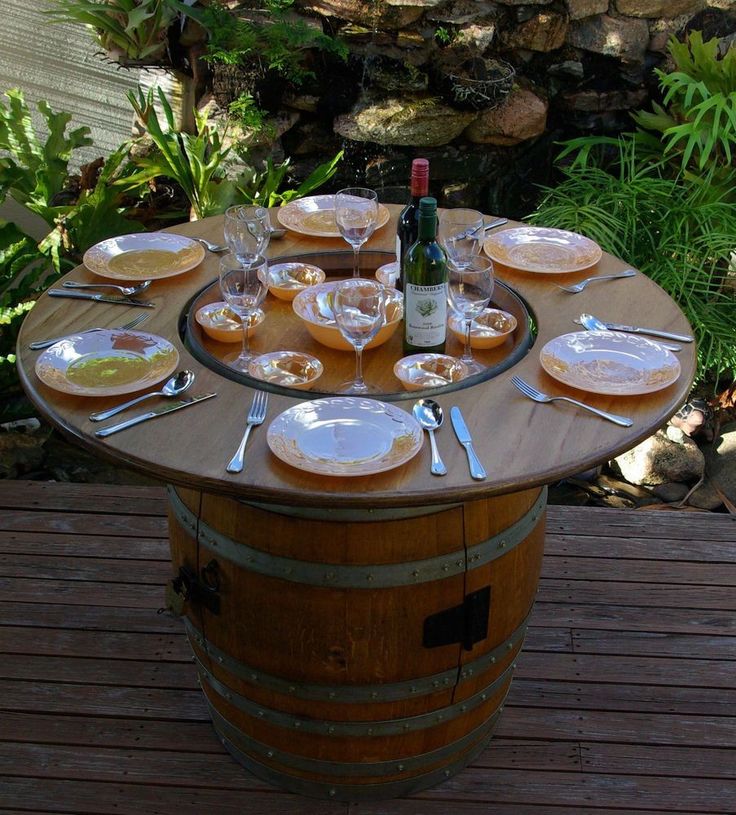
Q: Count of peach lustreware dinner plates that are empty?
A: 6